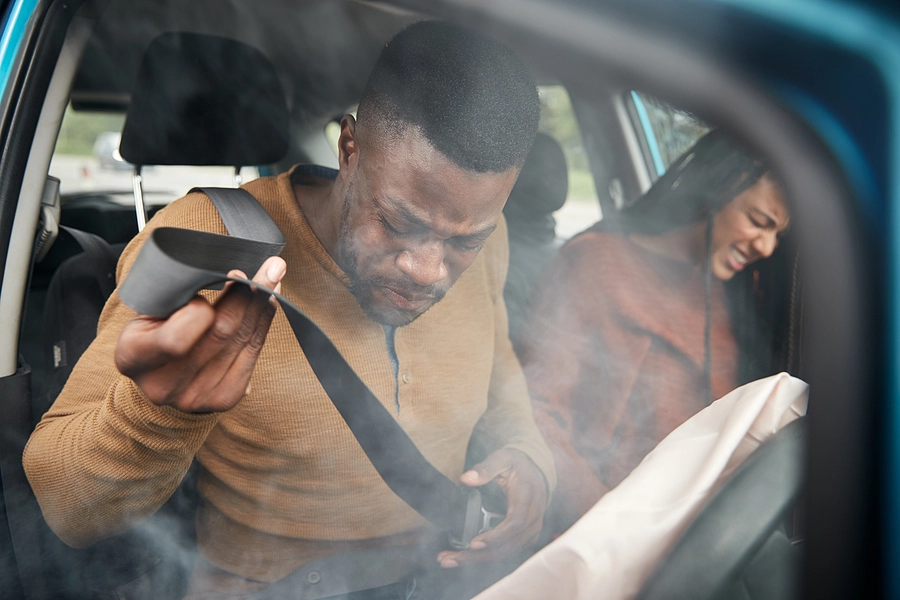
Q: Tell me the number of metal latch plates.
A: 1